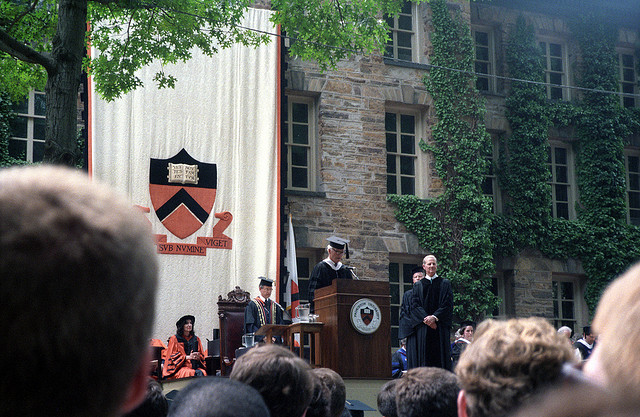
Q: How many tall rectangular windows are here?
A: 14